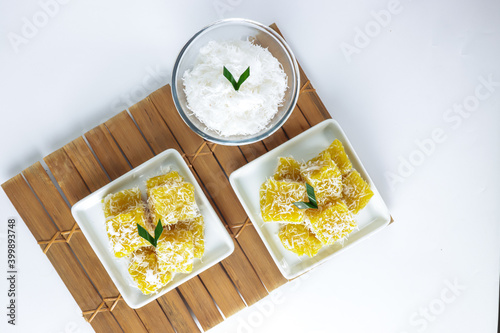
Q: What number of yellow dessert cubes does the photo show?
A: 14